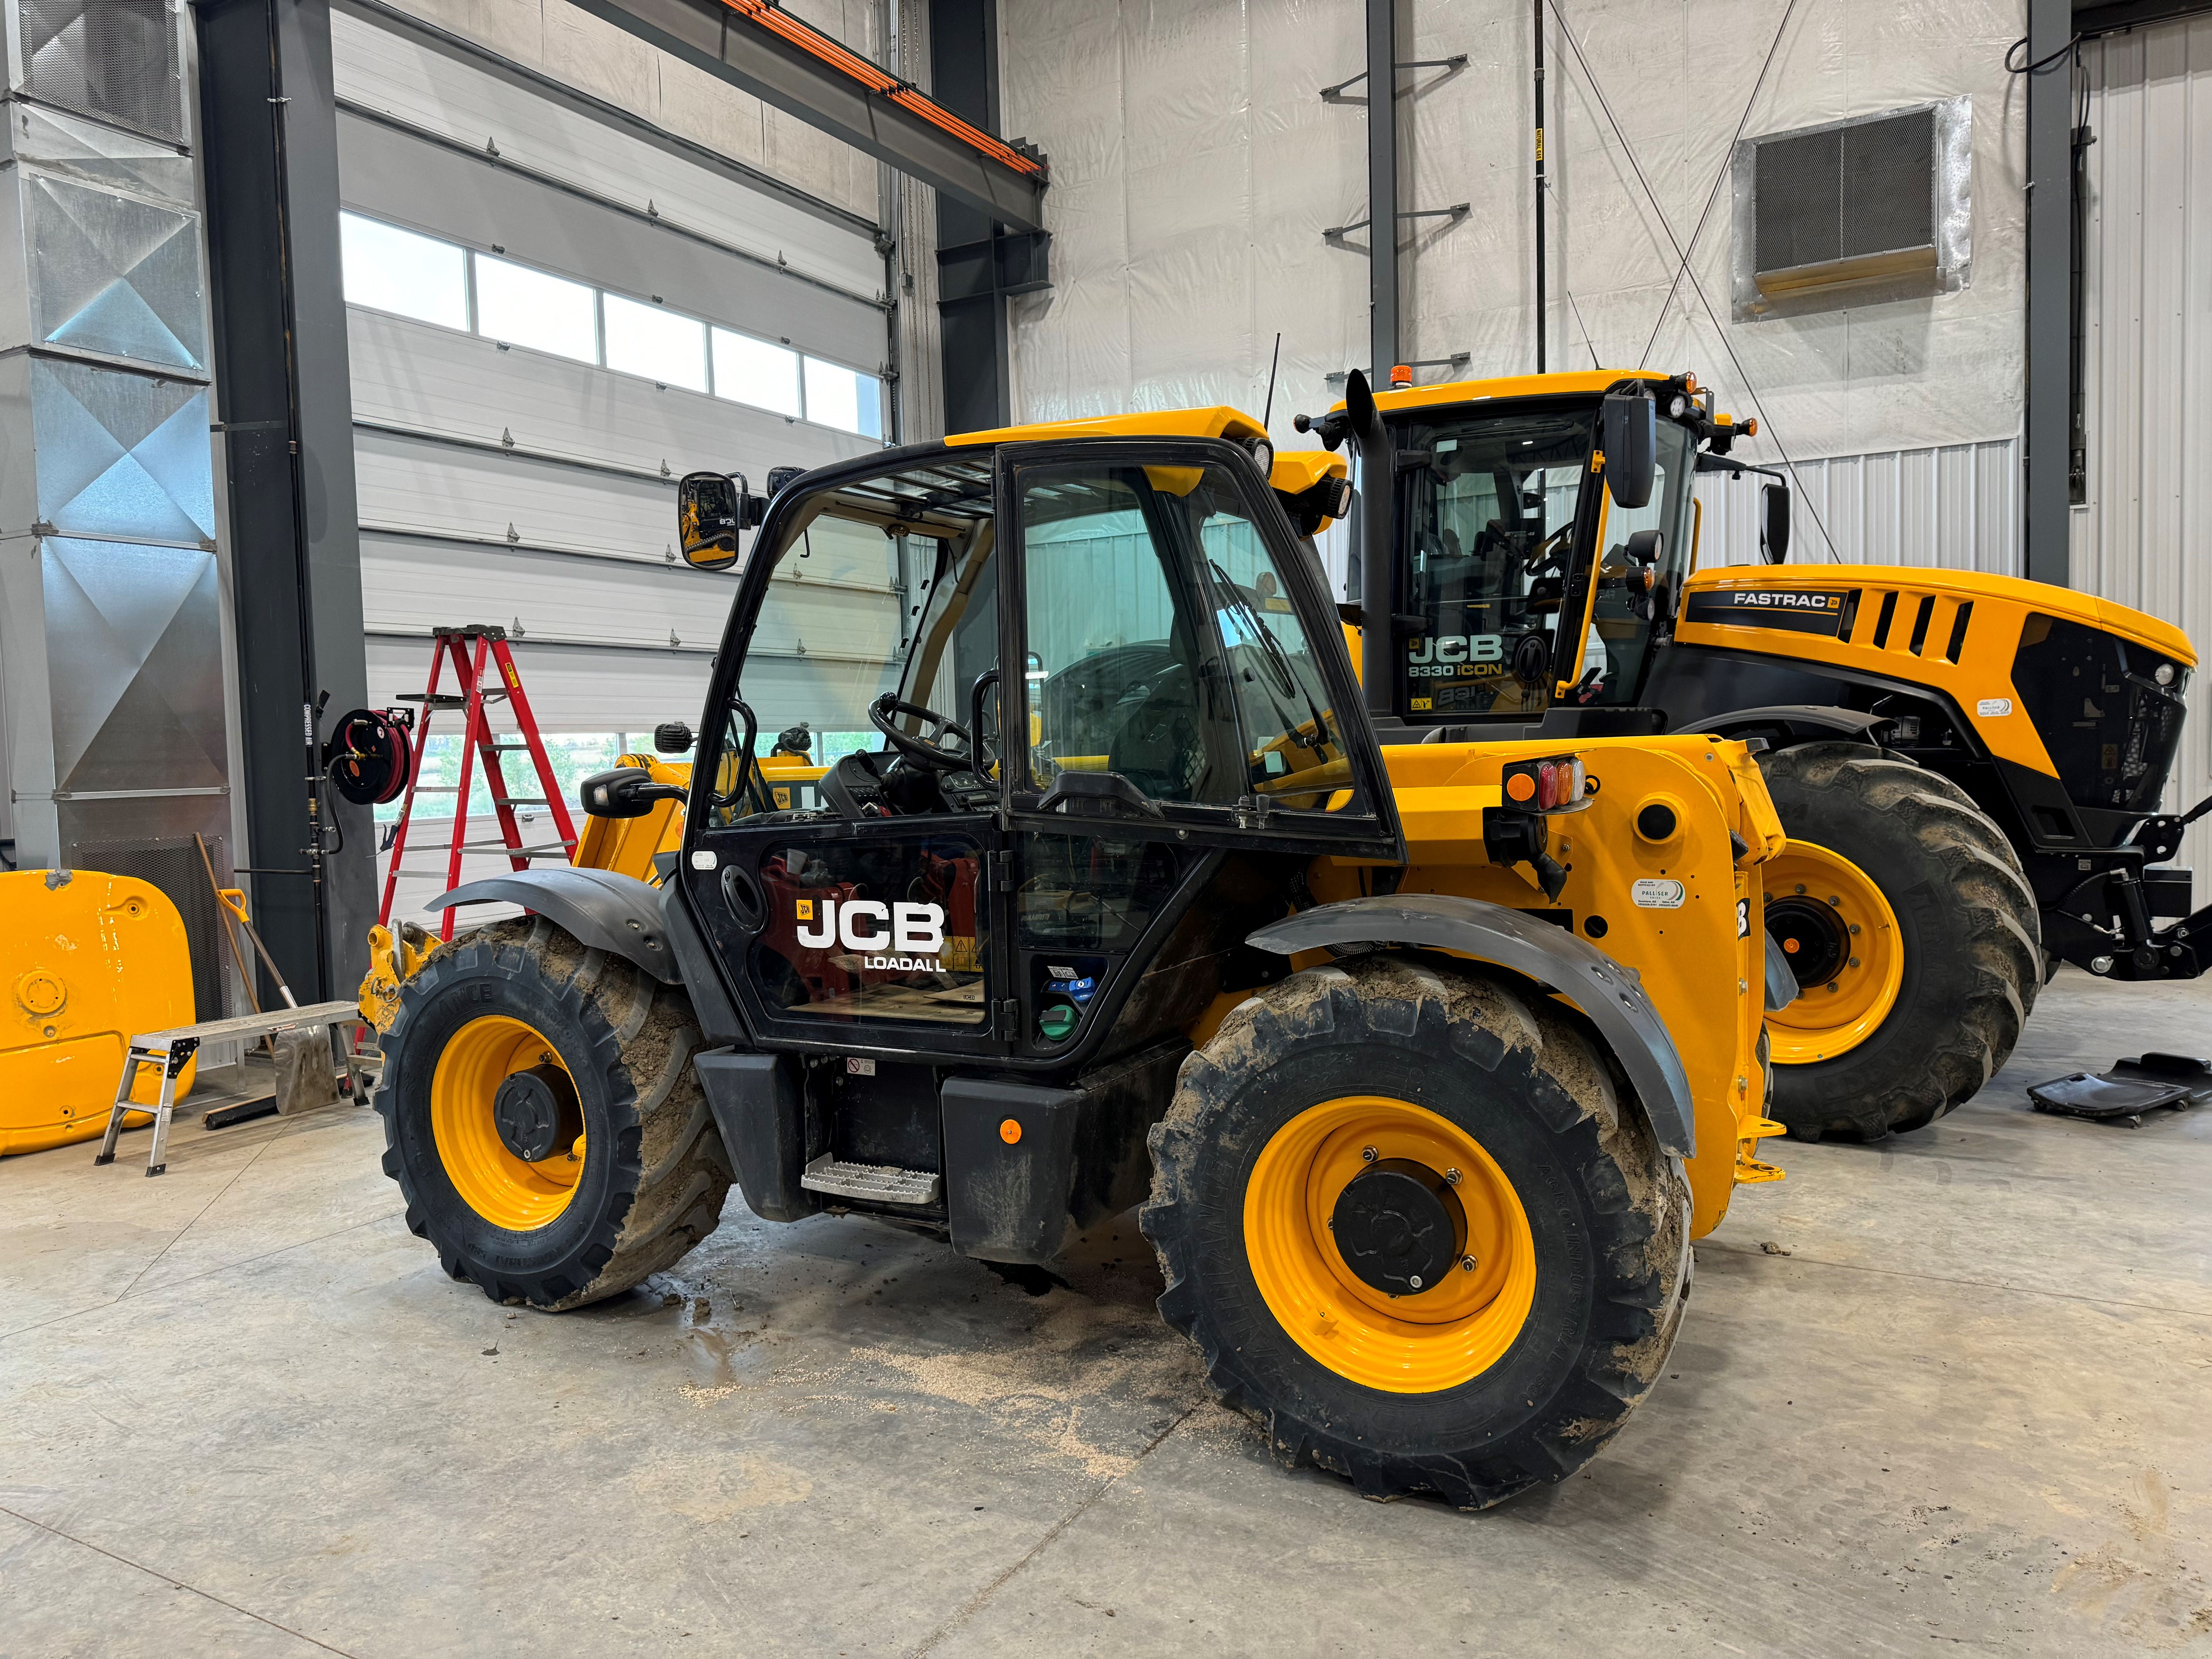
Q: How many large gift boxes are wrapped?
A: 0